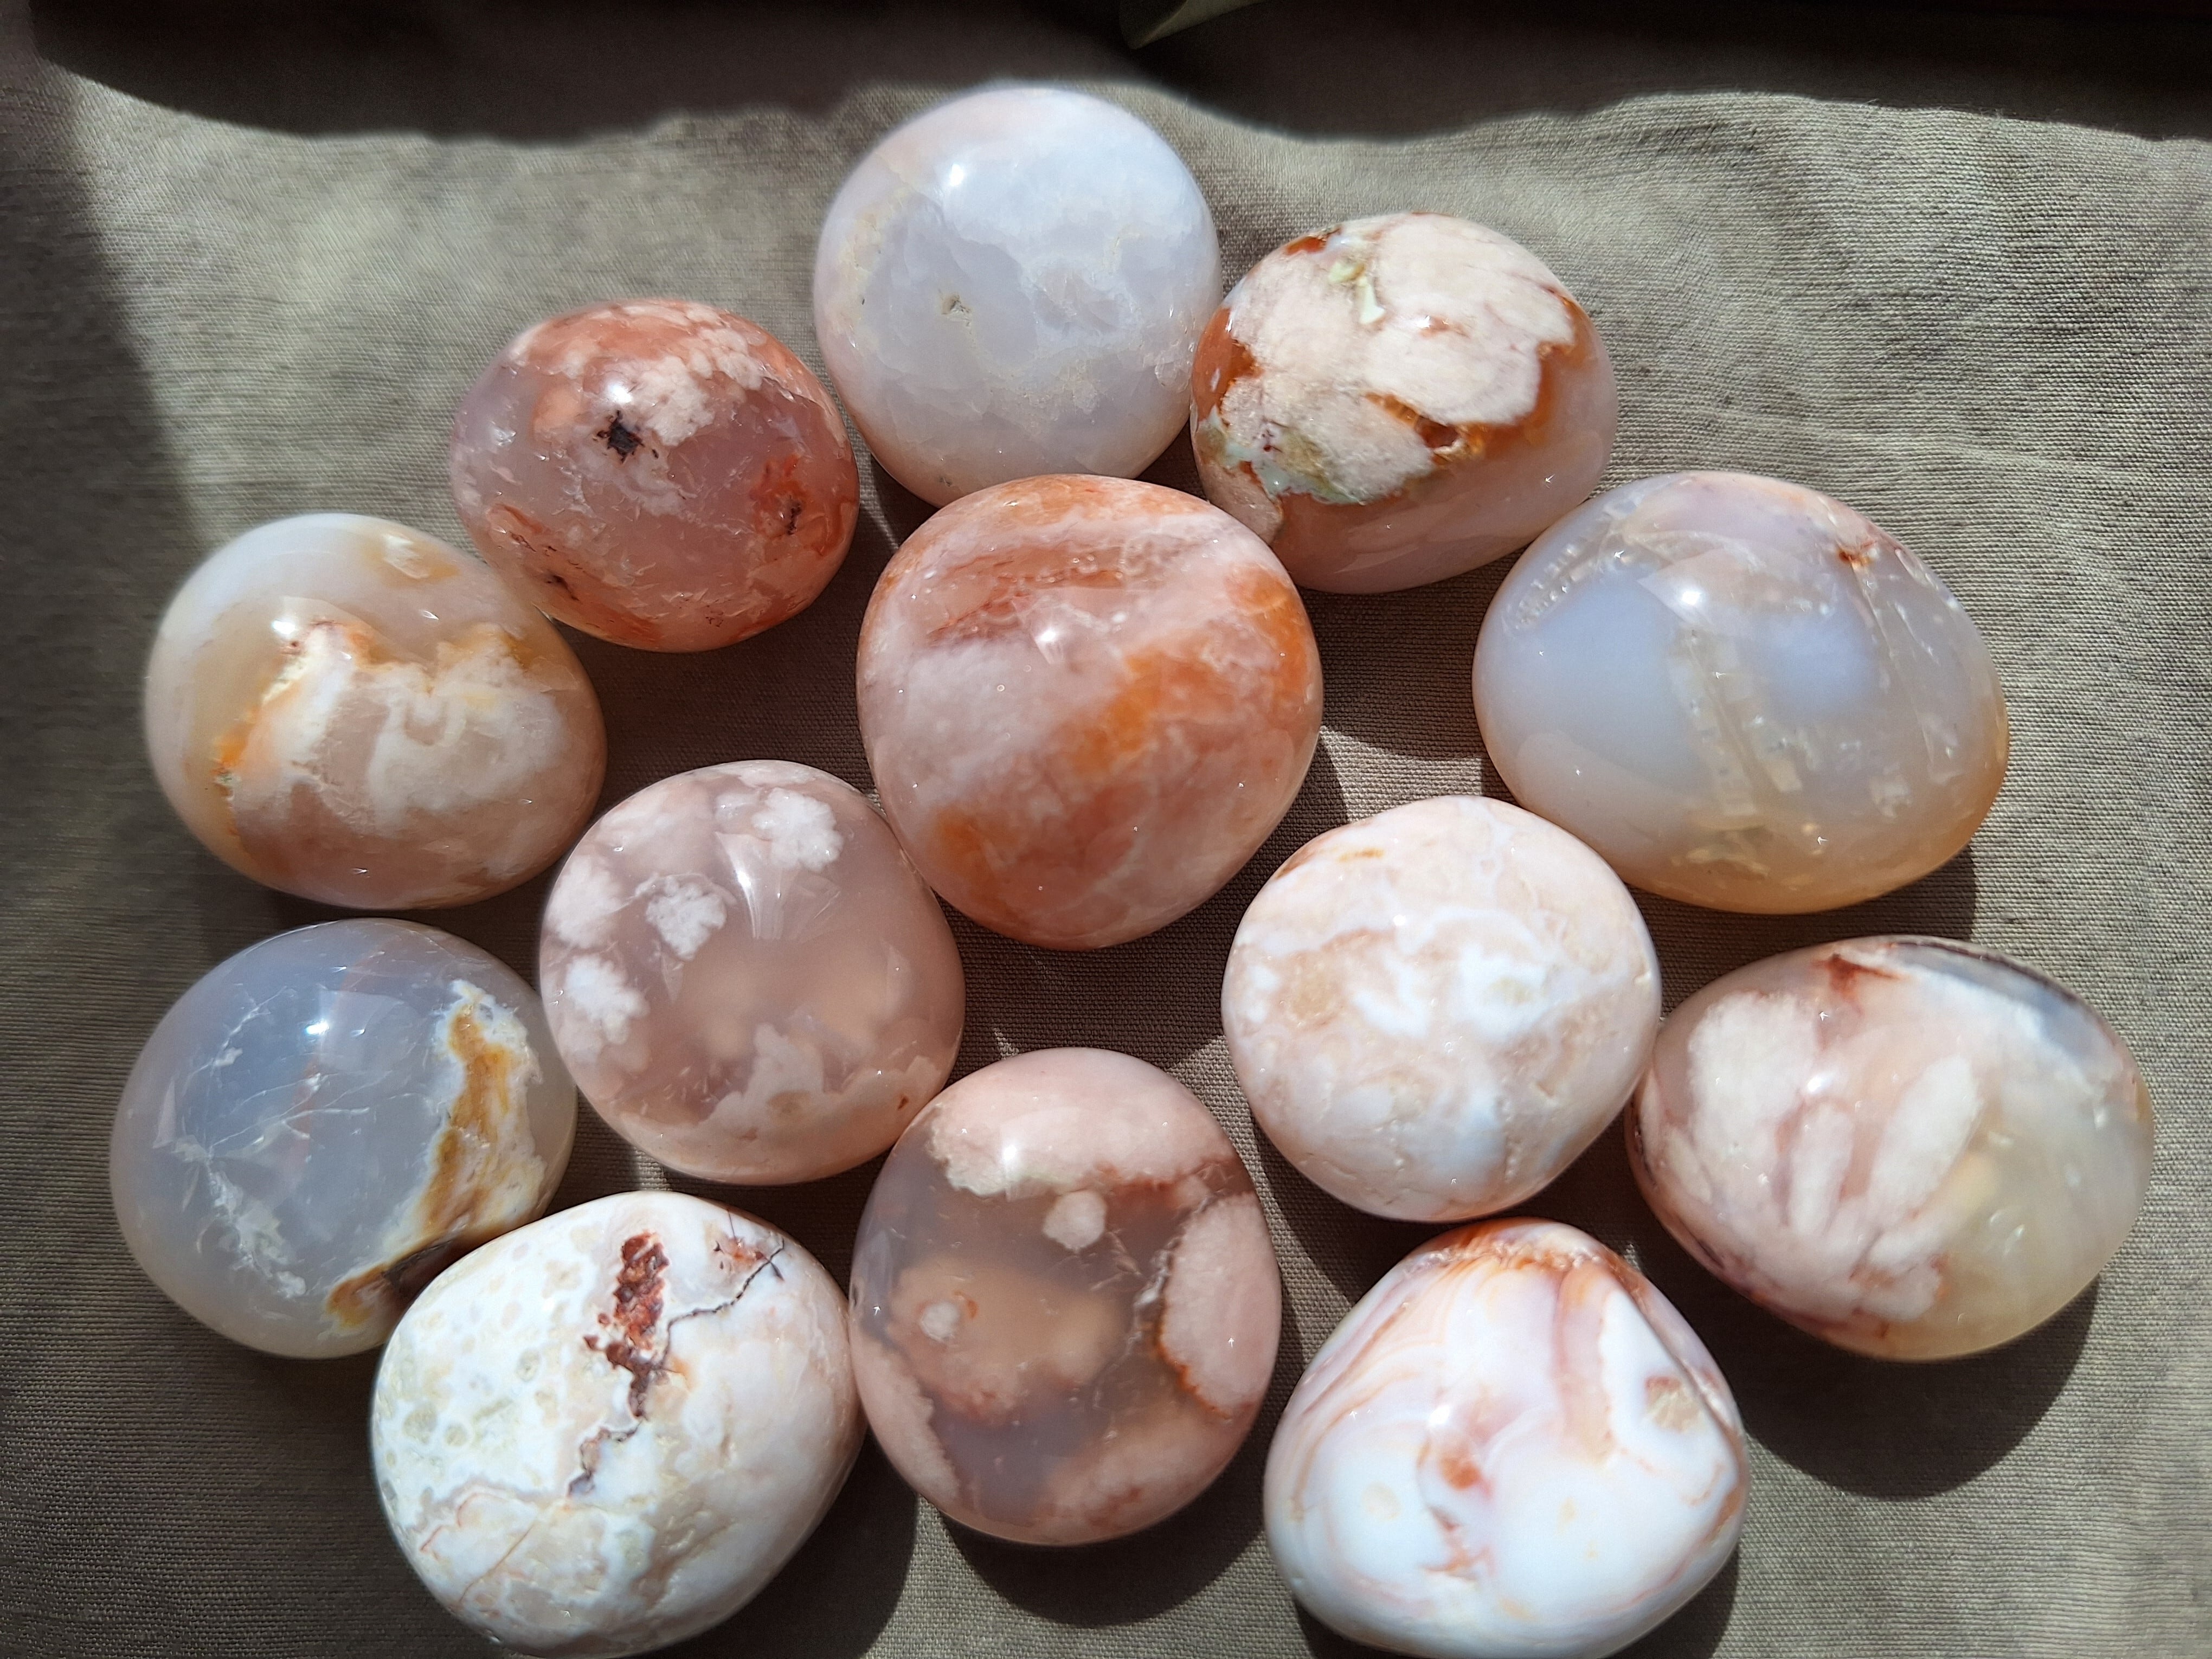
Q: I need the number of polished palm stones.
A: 13